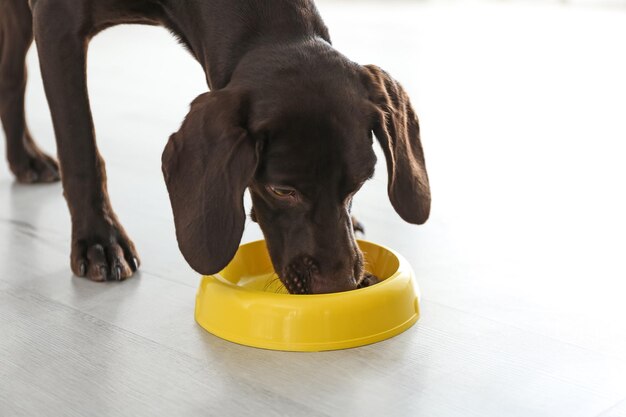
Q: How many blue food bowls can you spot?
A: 0